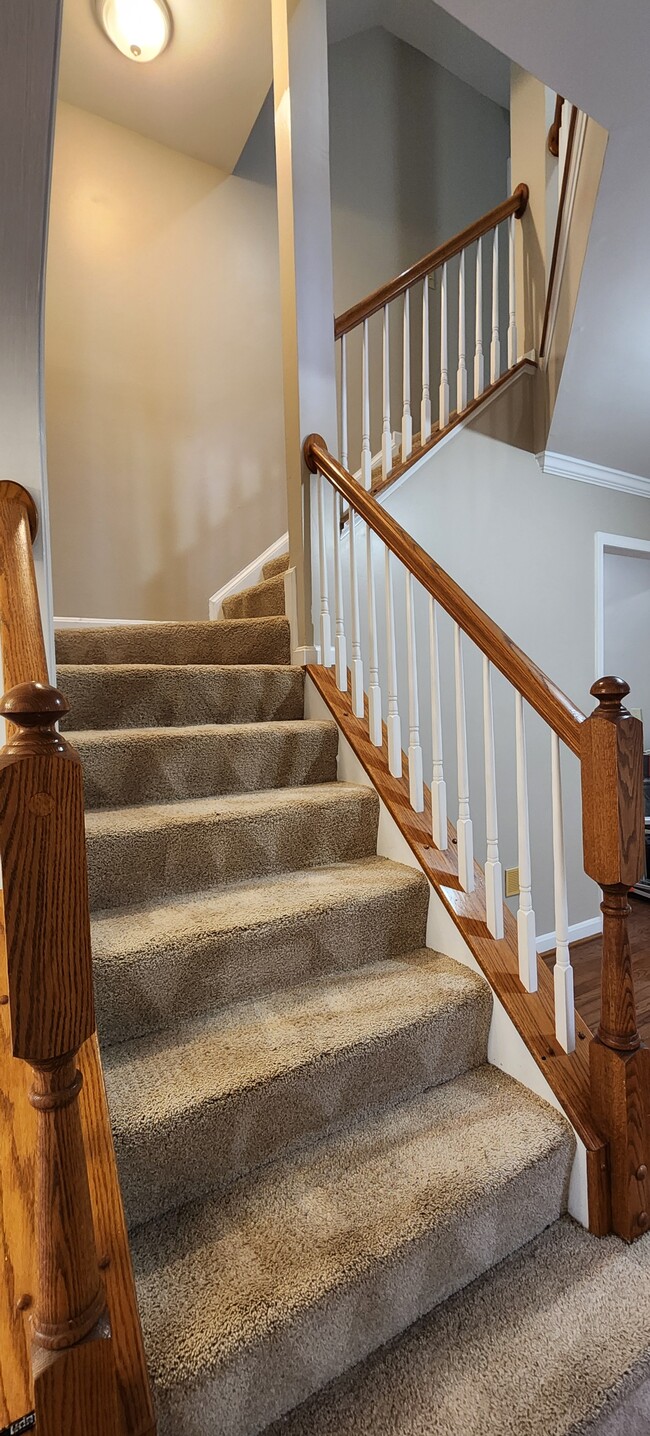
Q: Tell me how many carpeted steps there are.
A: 10